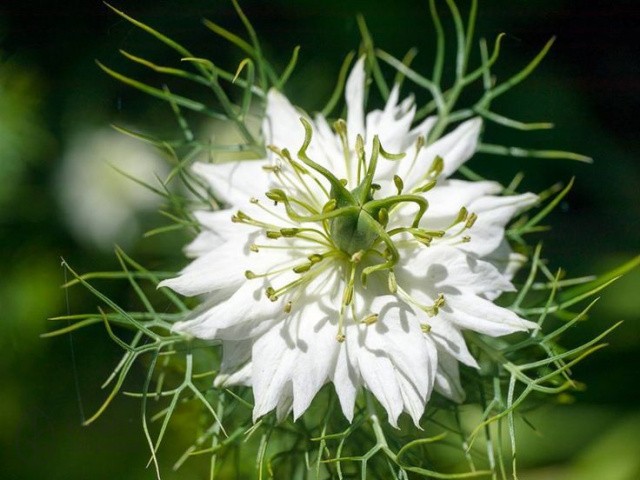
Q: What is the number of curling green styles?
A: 5